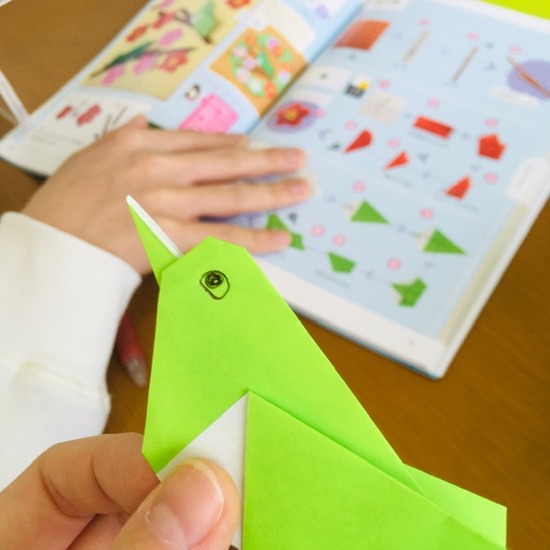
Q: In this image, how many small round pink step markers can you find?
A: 15